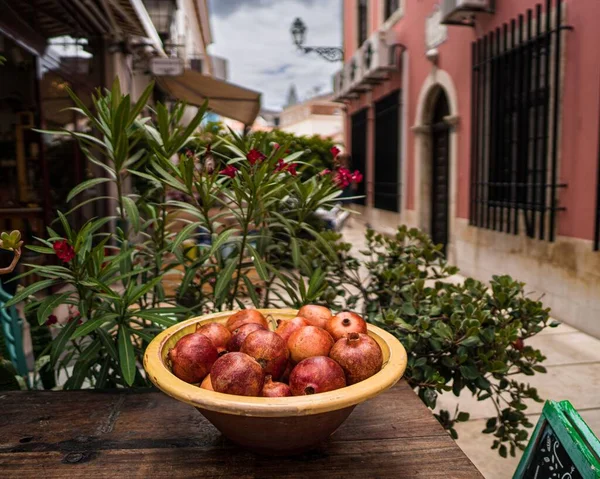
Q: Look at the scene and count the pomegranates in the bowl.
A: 14